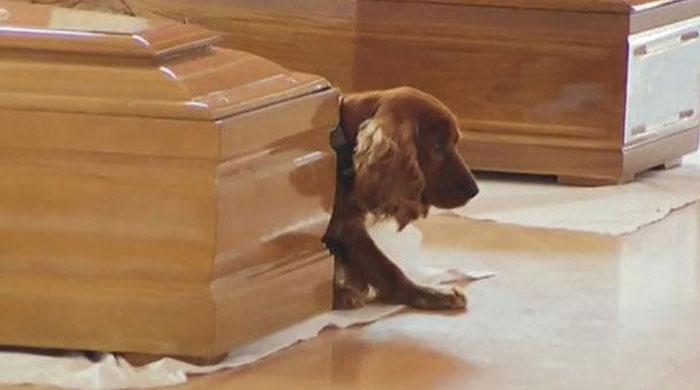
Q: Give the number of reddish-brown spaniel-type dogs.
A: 1